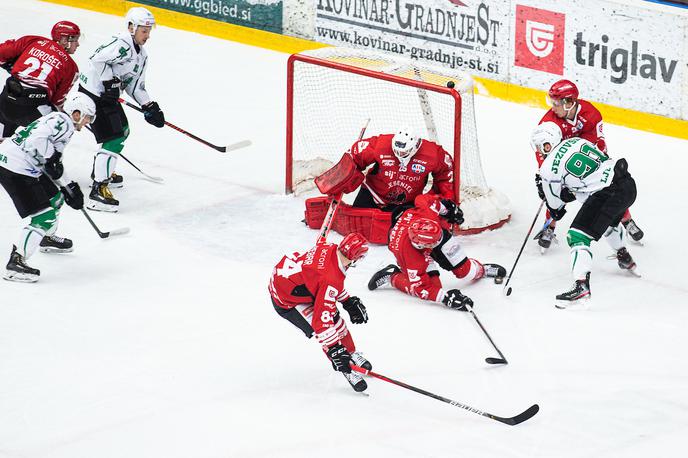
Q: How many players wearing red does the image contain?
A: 5